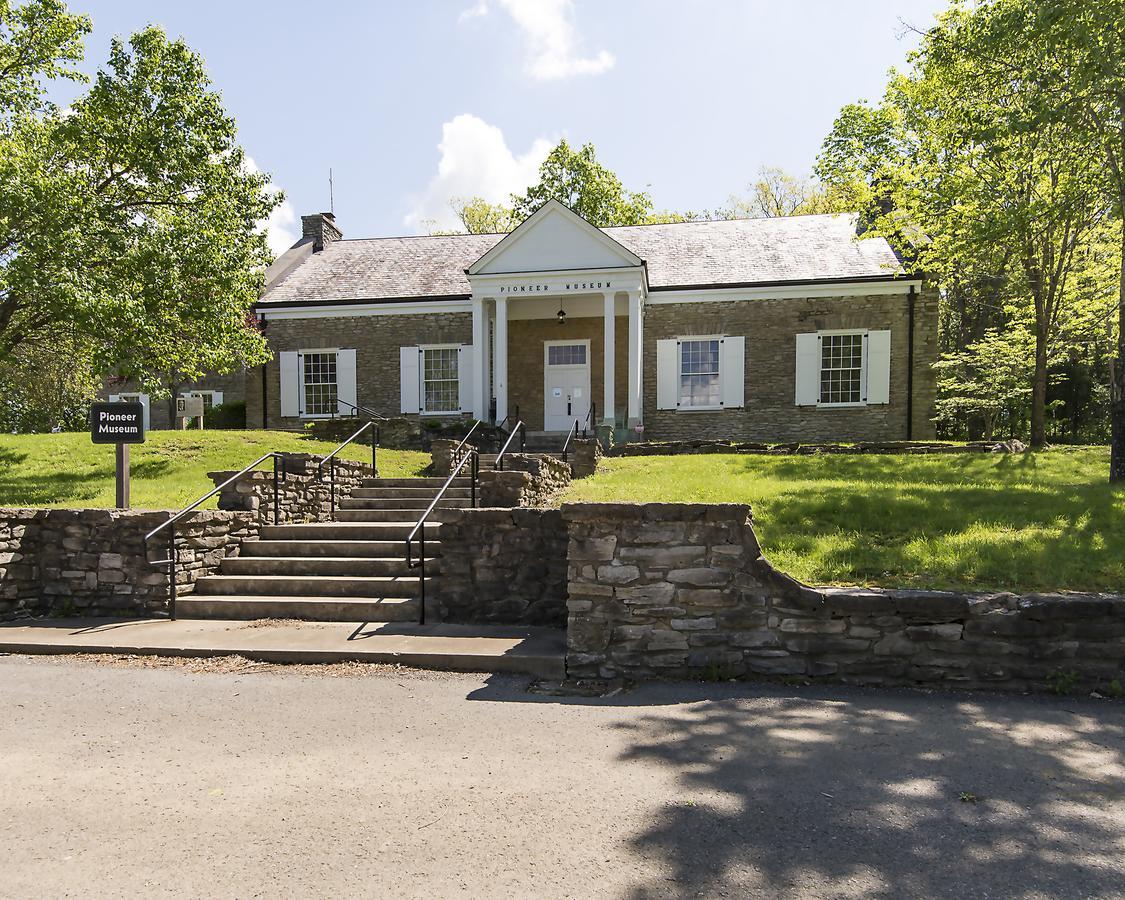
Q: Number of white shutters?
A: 12